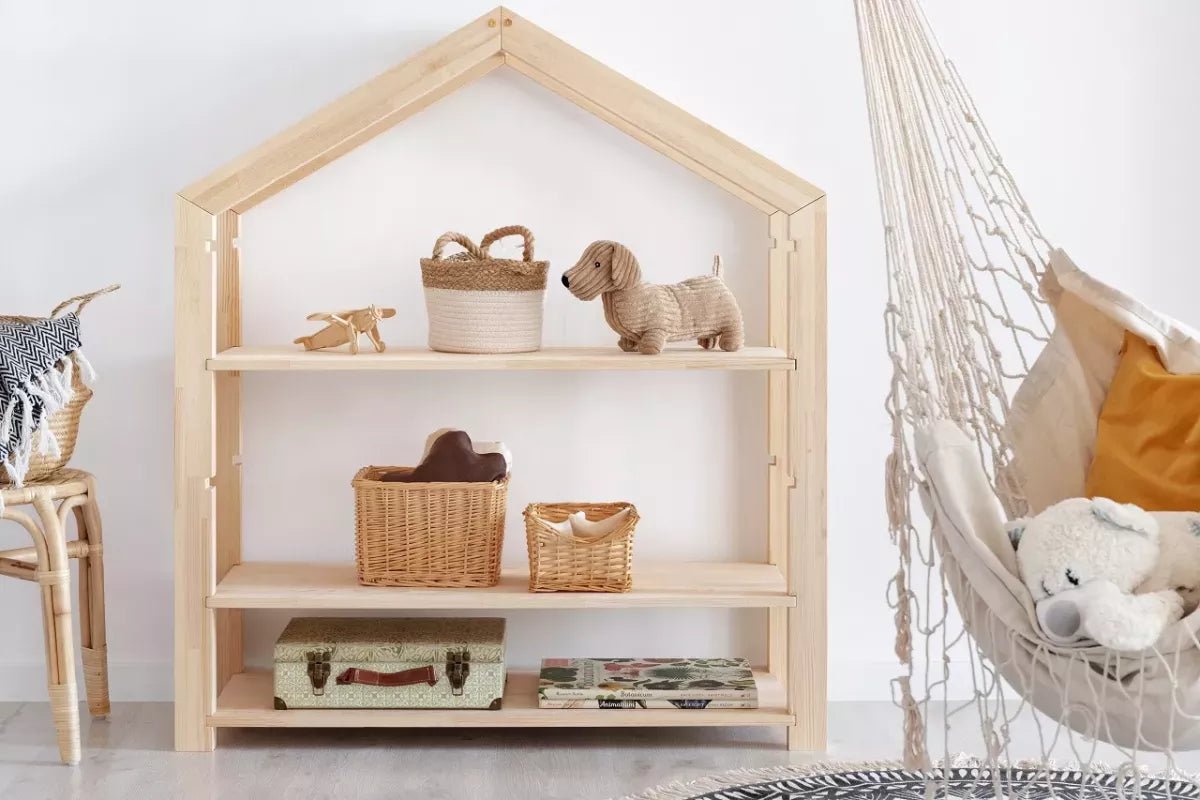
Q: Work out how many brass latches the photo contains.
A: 2